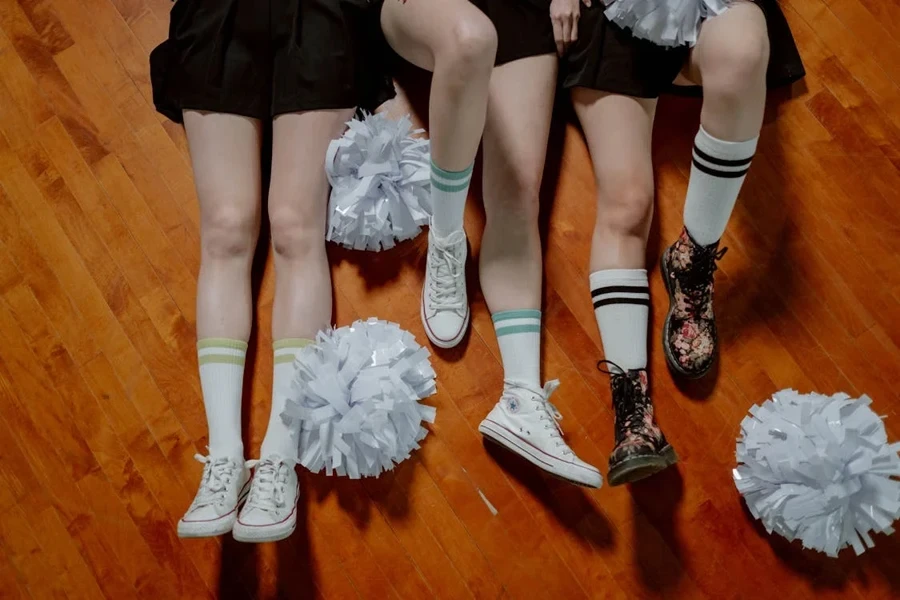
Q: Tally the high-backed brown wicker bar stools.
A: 0